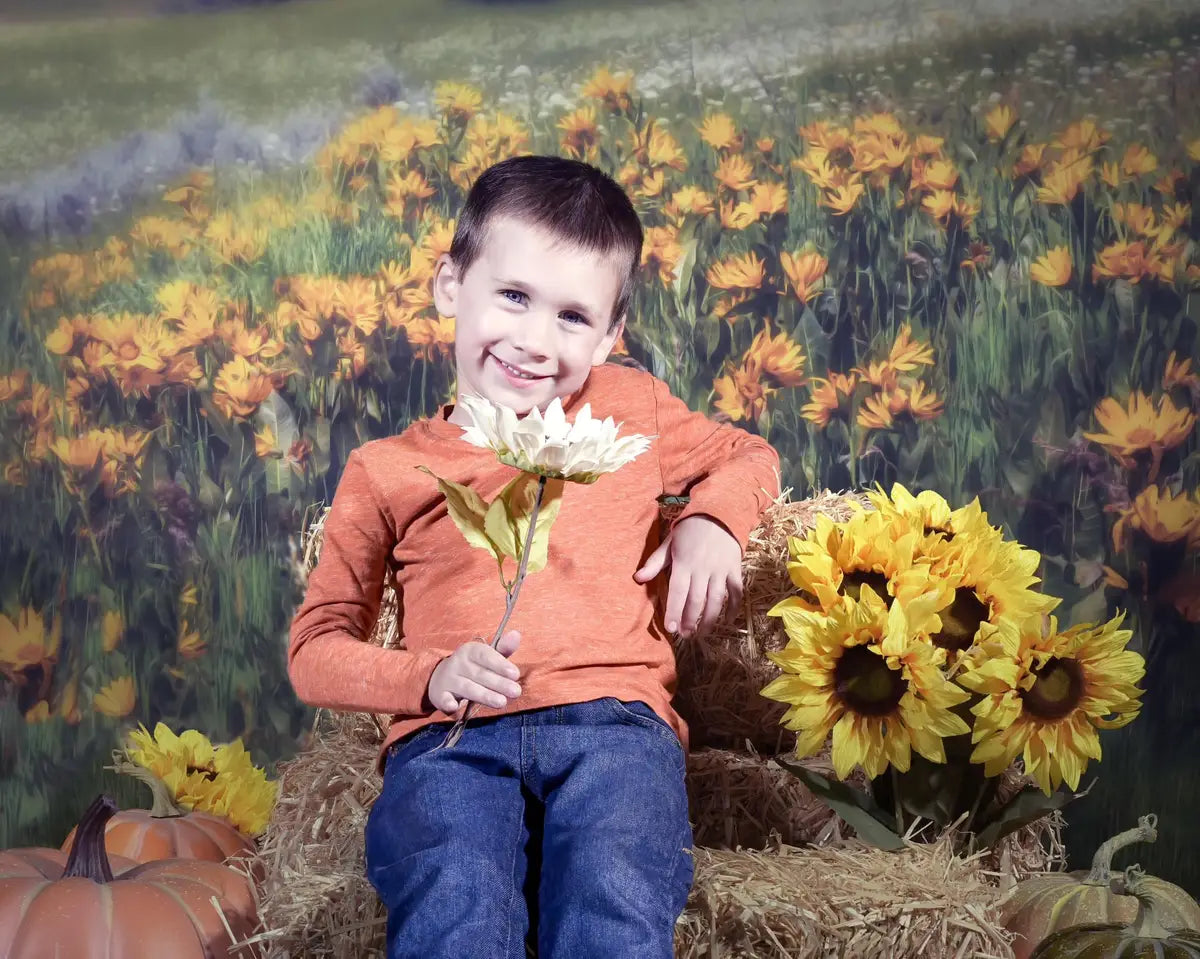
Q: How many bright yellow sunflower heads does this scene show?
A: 6